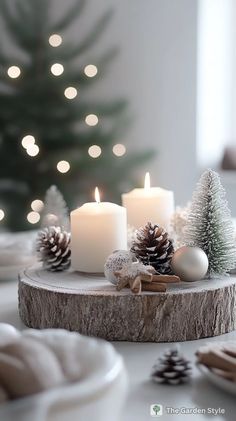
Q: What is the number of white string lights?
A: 14